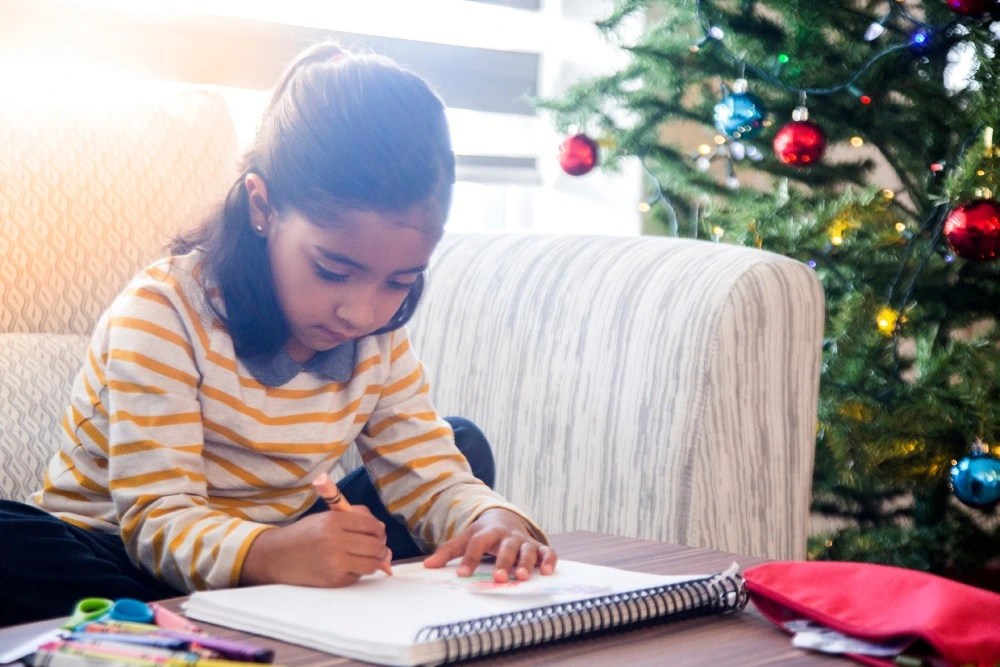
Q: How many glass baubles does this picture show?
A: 6